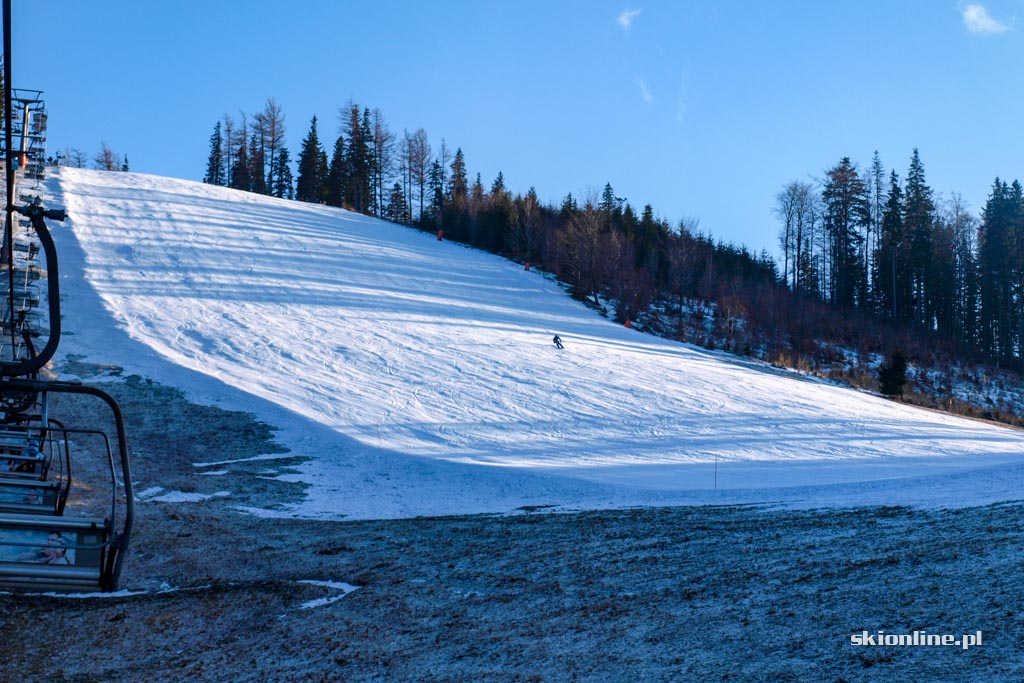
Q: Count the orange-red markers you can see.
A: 3